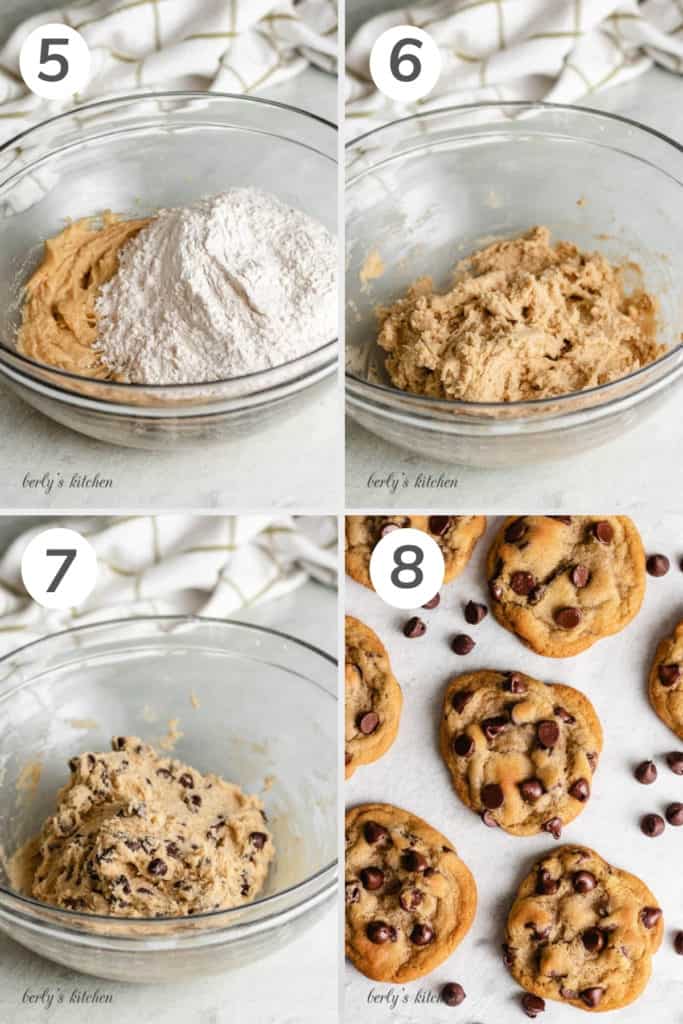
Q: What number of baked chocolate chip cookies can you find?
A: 7